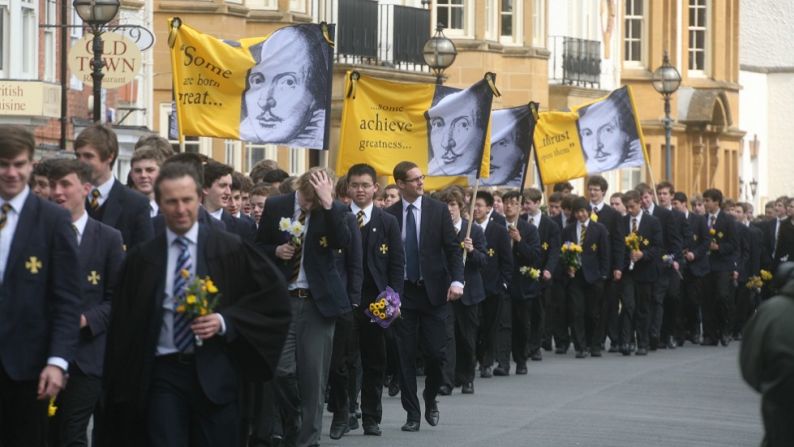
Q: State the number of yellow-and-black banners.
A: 4